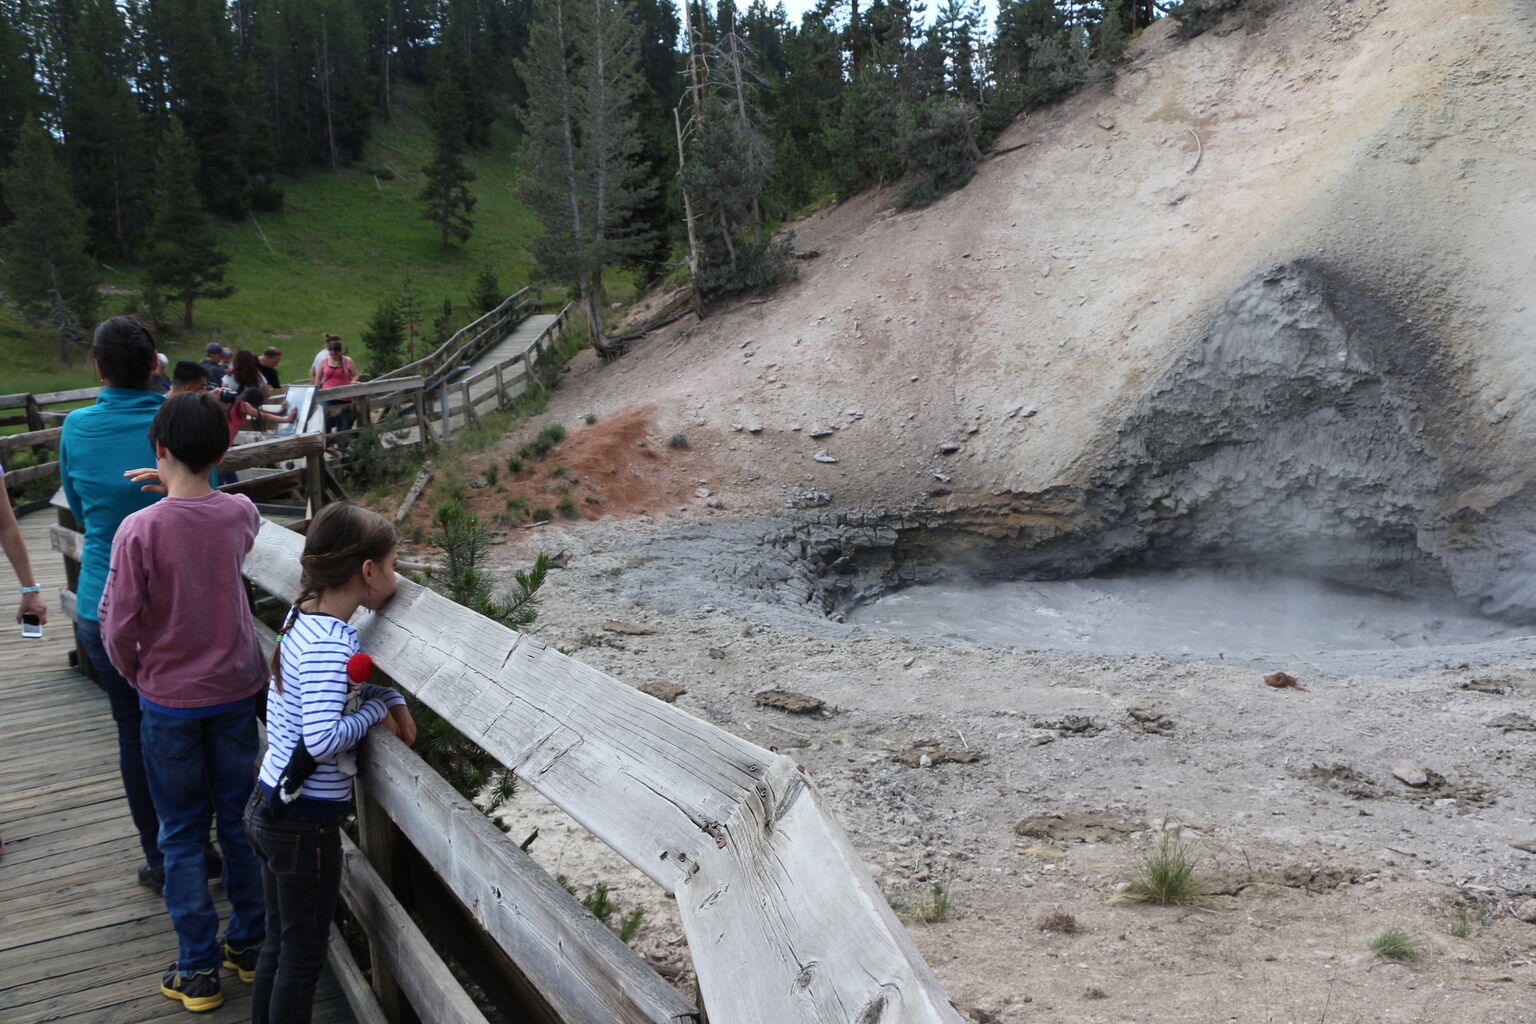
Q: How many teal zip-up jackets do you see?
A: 1